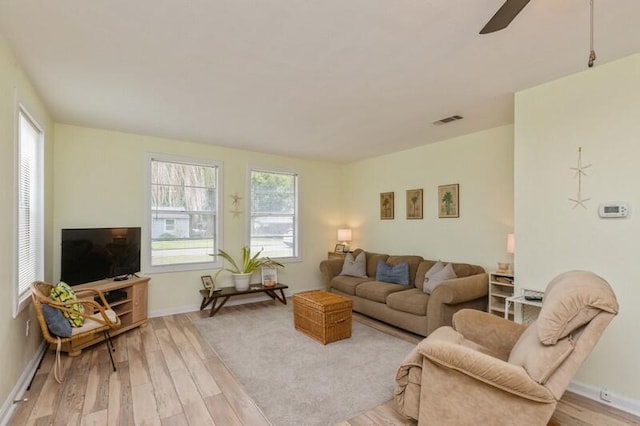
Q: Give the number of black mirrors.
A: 0